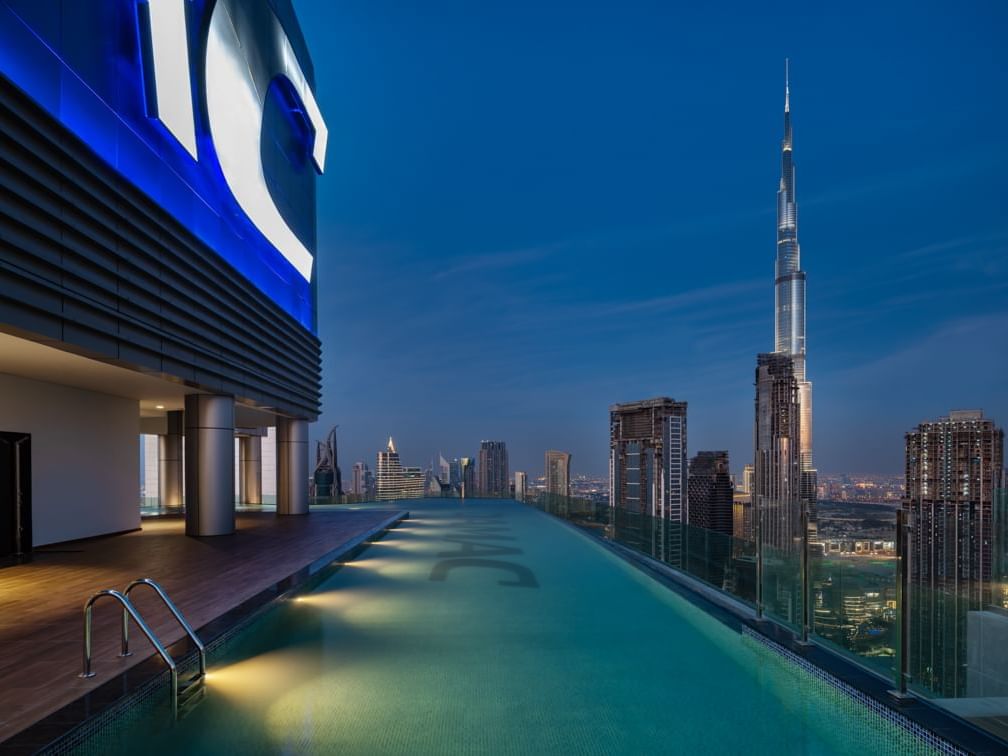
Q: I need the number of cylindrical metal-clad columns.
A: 4